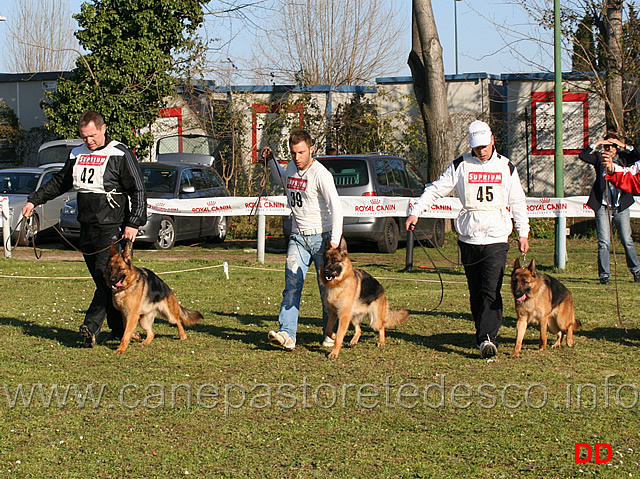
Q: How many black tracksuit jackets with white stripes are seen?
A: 1